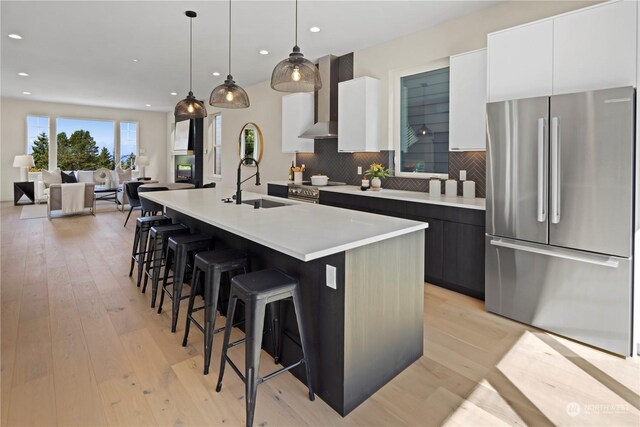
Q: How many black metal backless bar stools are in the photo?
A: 5